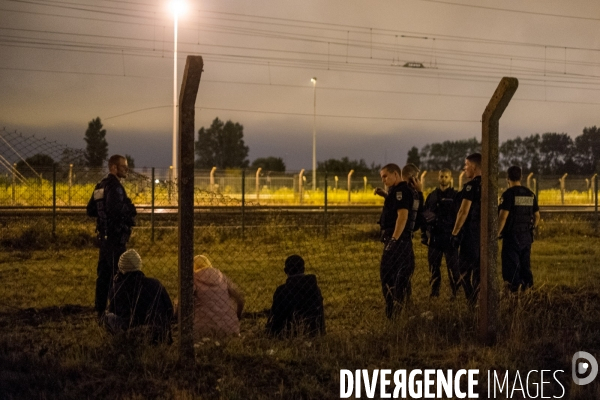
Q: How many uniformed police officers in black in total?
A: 6